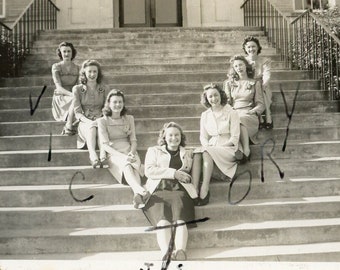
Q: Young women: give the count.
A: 7